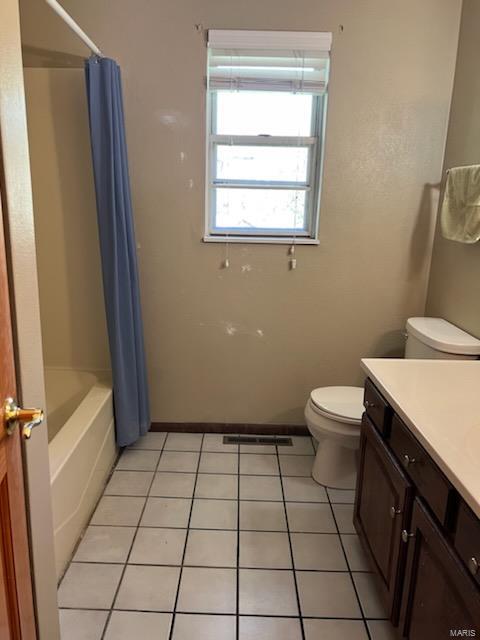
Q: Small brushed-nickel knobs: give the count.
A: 5